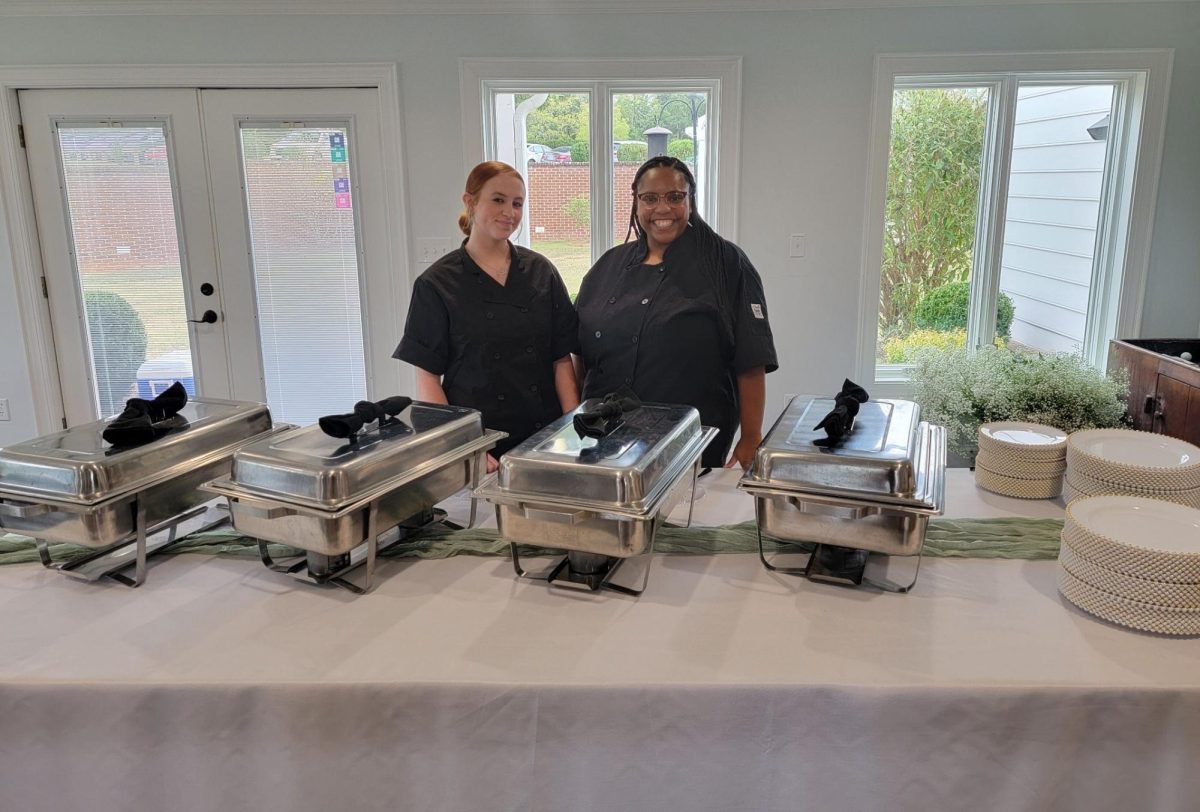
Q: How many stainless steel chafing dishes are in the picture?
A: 4